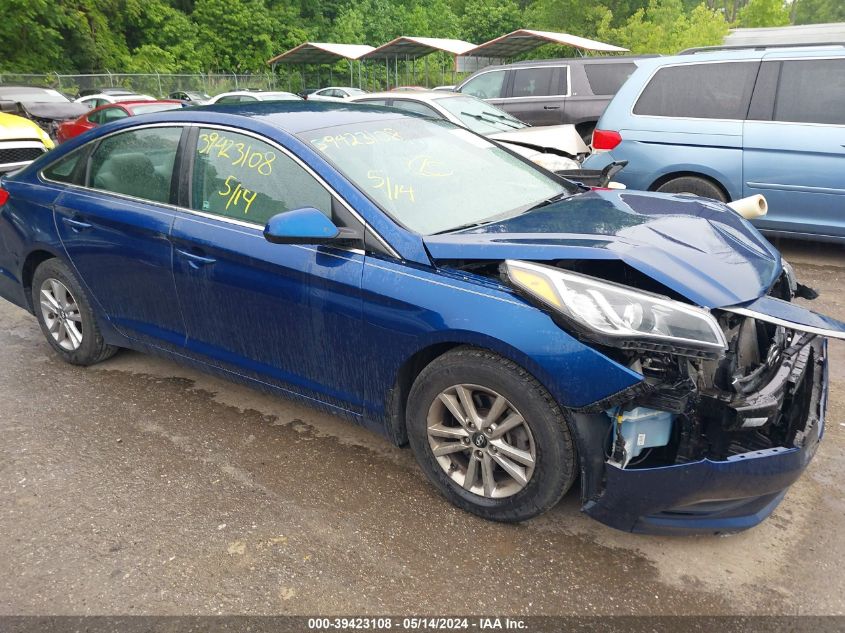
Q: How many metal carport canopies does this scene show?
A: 3